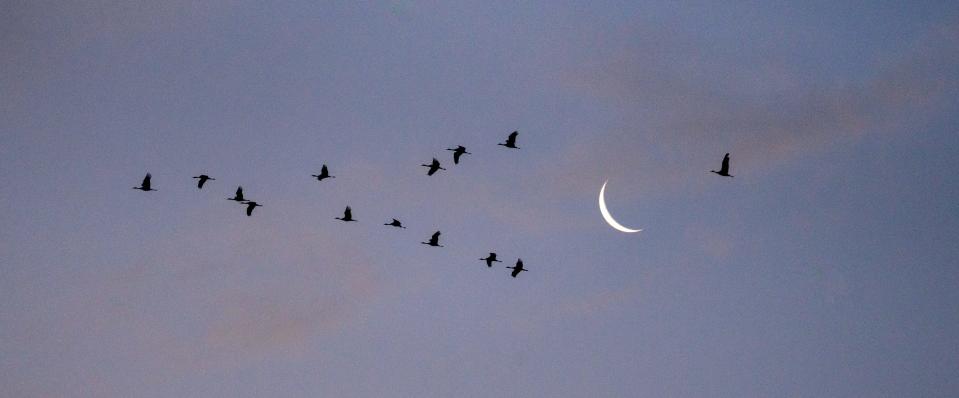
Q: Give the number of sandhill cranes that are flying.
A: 14